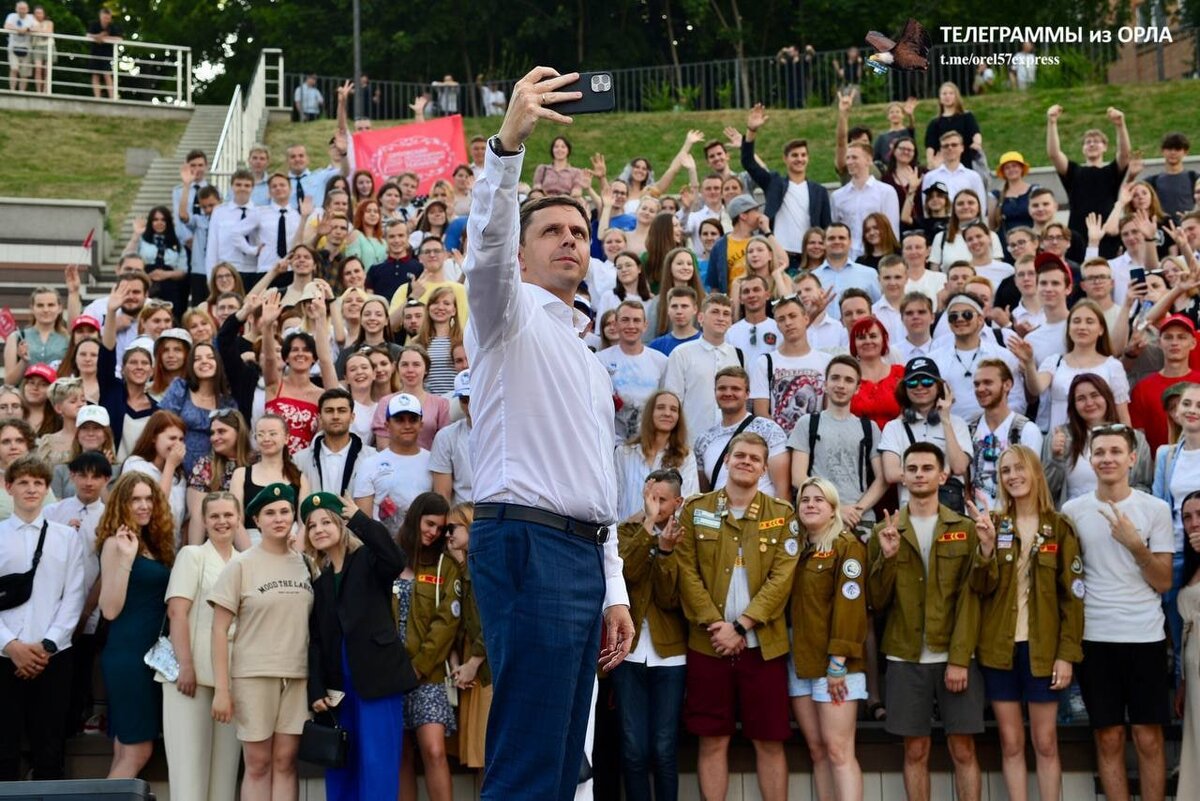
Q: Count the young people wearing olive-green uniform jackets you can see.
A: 7